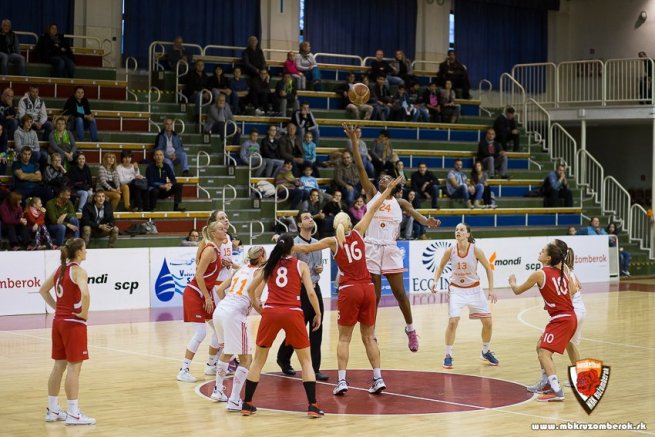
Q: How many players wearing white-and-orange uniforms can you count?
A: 5